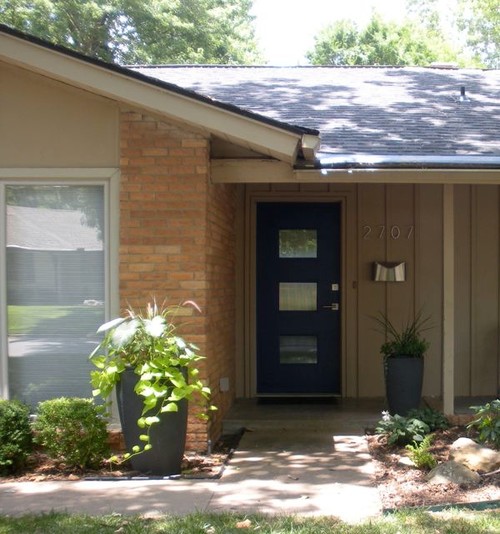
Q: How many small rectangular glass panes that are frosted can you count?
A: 3